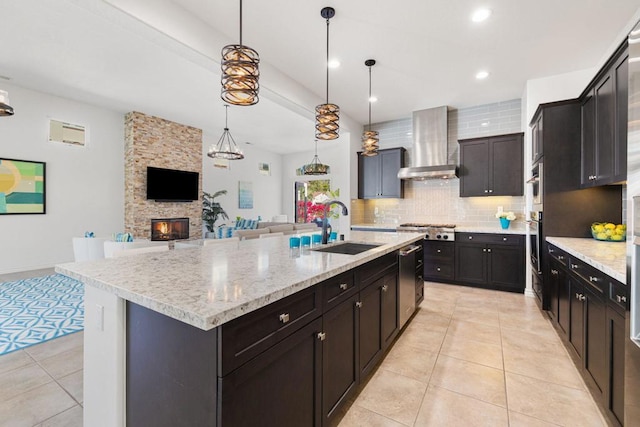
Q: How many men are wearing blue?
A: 0